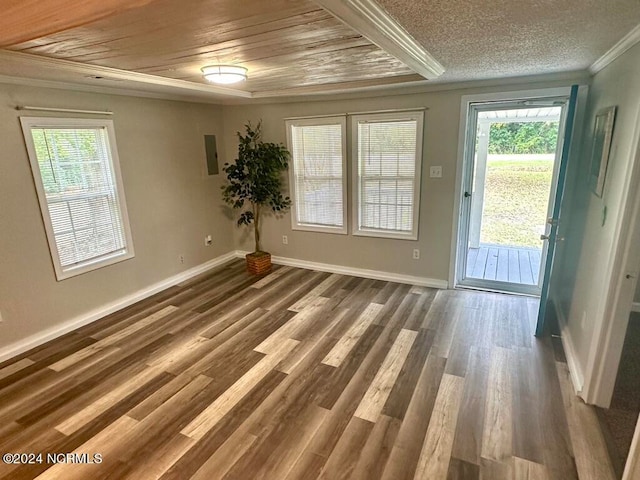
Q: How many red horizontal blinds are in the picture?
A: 0